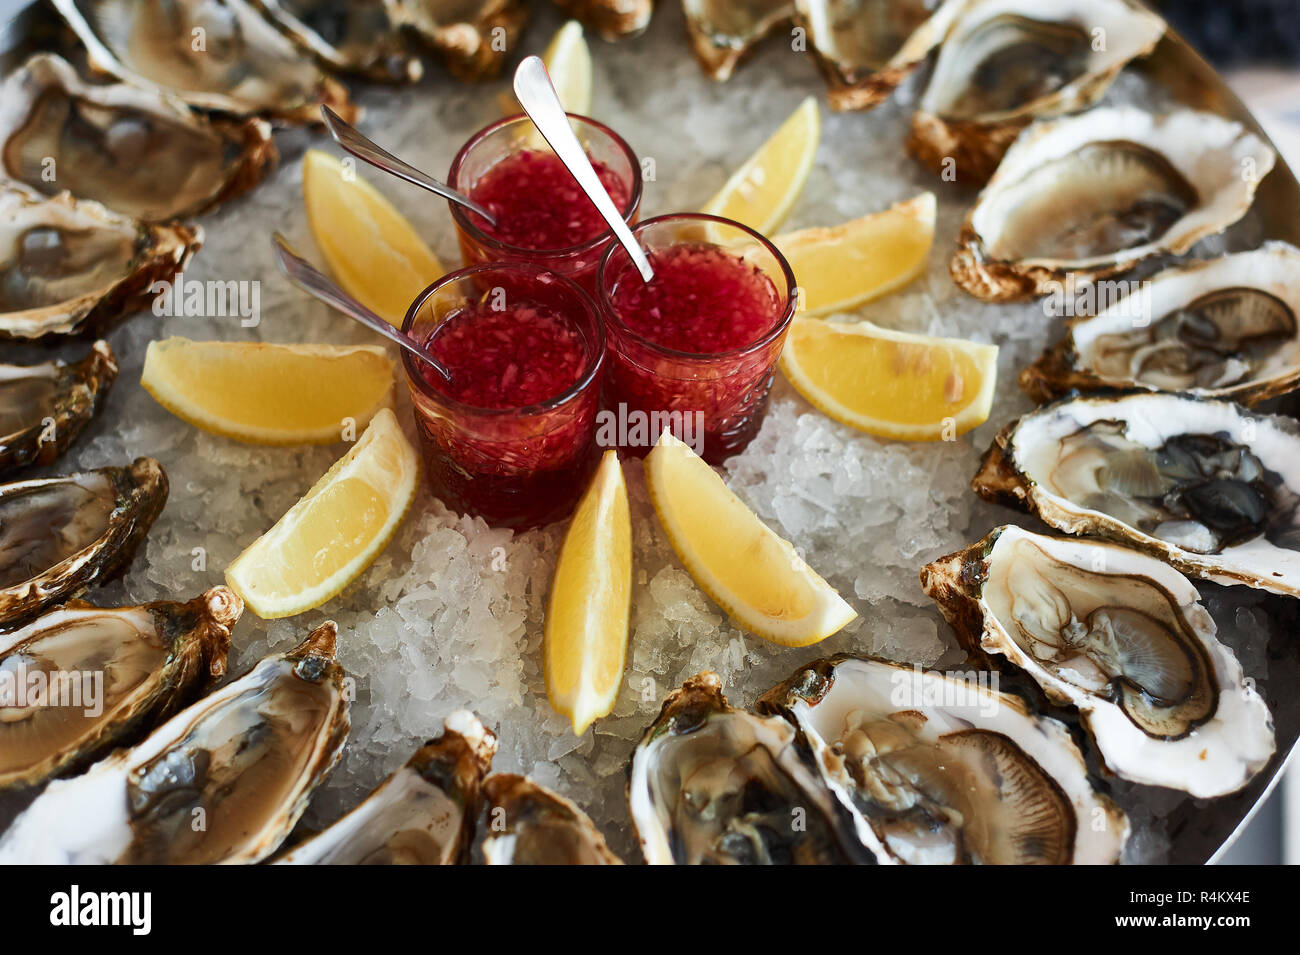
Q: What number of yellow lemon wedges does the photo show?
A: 9